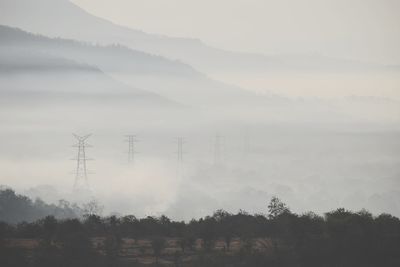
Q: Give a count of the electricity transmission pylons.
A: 5